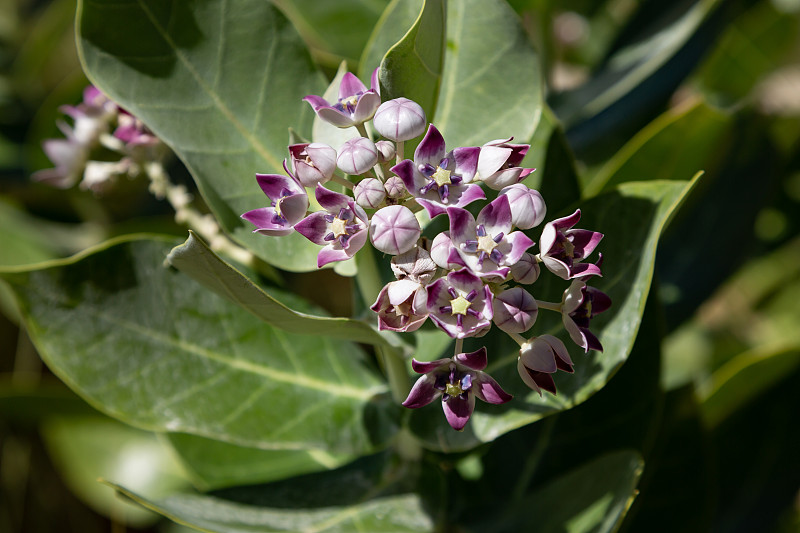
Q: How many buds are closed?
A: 10